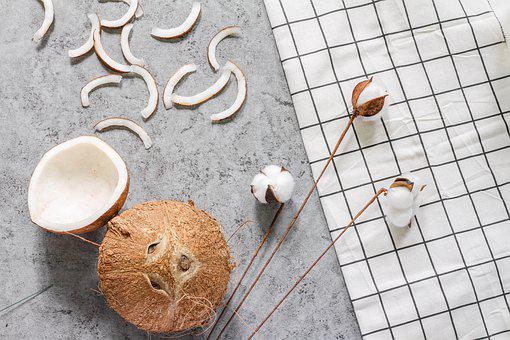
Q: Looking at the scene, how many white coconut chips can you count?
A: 14